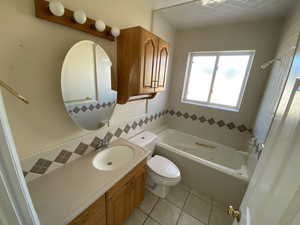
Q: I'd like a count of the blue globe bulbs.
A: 0